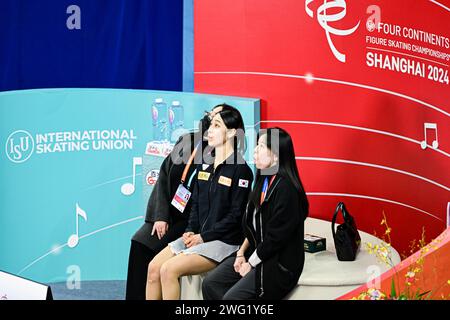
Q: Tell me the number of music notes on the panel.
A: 3